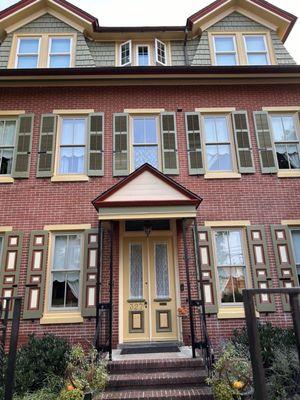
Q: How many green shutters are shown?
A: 14